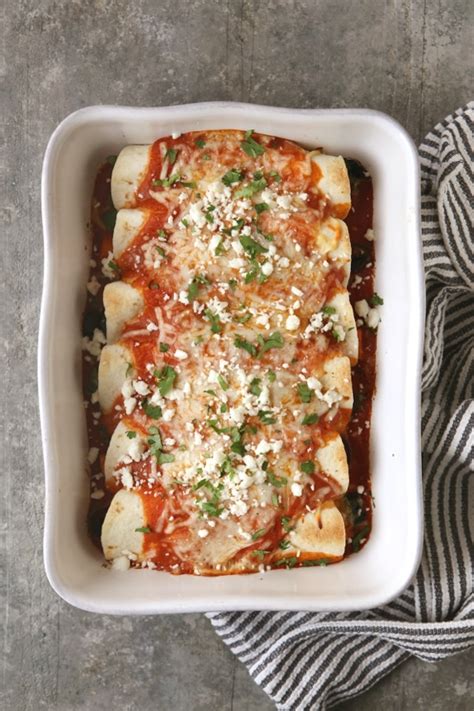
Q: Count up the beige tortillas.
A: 6